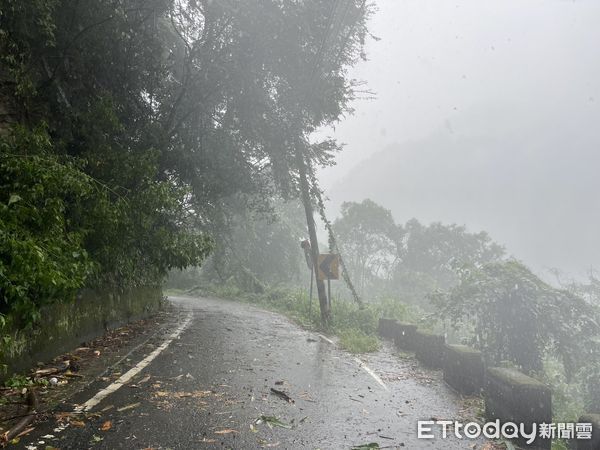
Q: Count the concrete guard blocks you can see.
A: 6